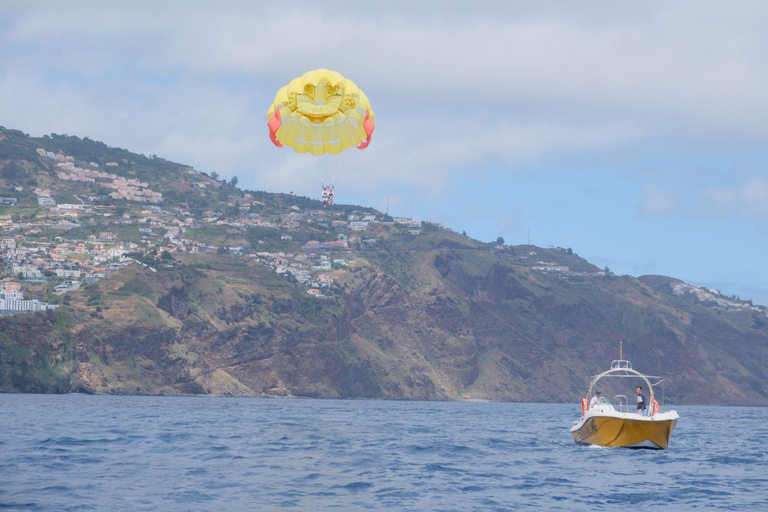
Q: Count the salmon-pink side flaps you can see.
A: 2